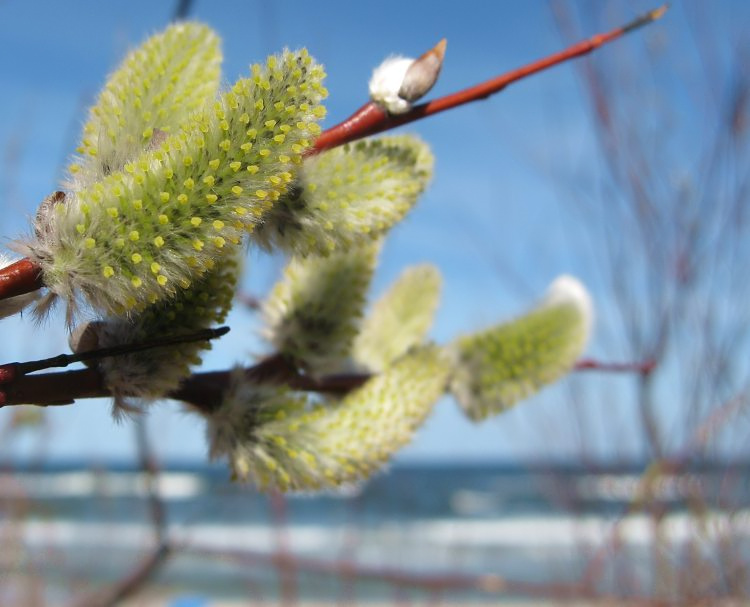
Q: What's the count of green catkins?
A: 8